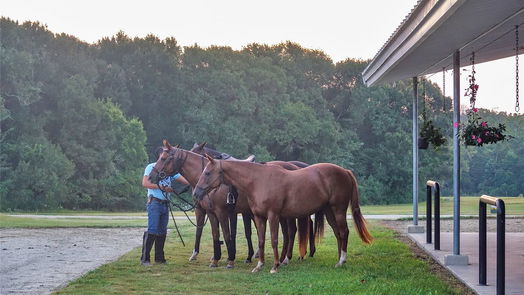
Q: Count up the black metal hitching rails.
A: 2